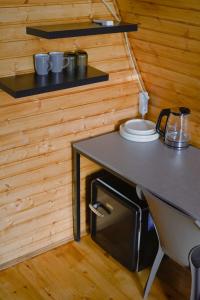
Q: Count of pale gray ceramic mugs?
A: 2